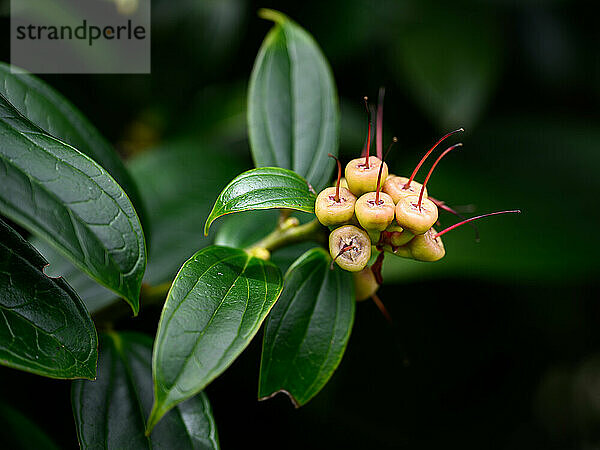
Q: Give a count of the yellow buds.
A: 8